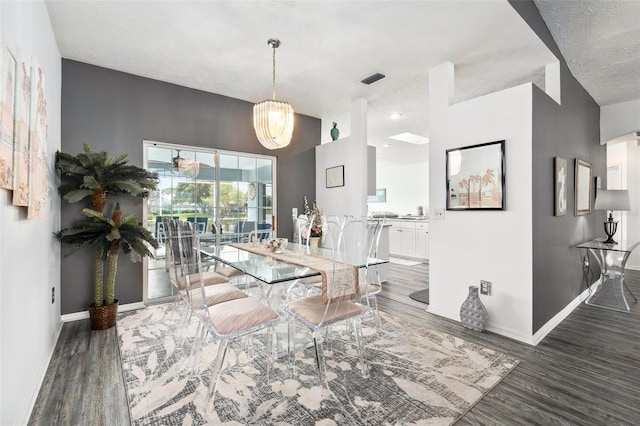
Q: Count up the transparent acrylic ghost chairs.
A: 8